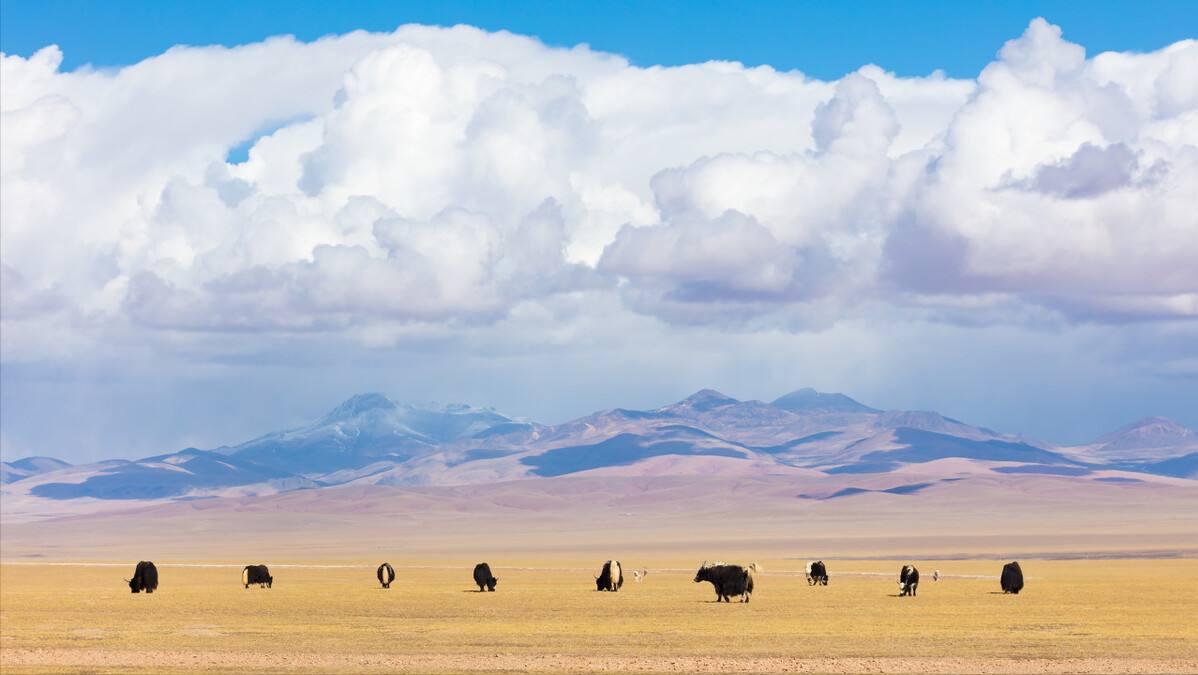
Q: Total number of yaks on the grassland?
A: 9